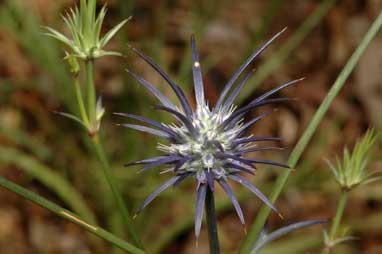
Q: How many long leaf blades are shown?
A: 2